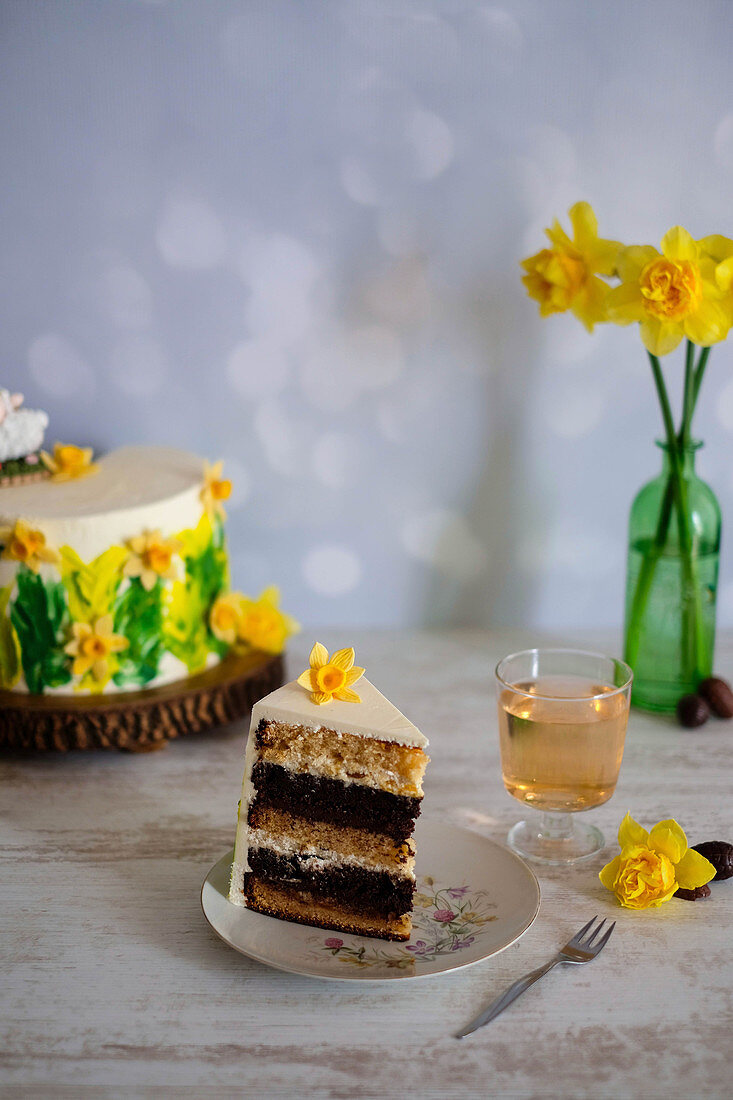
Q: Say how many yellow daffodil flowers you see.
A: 12